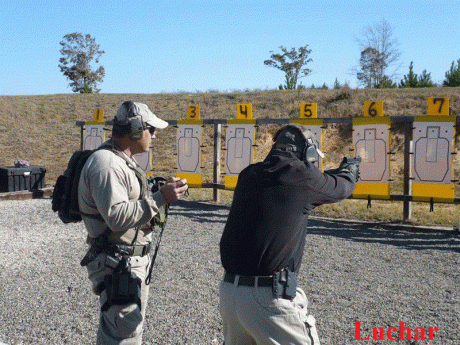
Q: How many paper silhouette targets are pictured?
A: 7